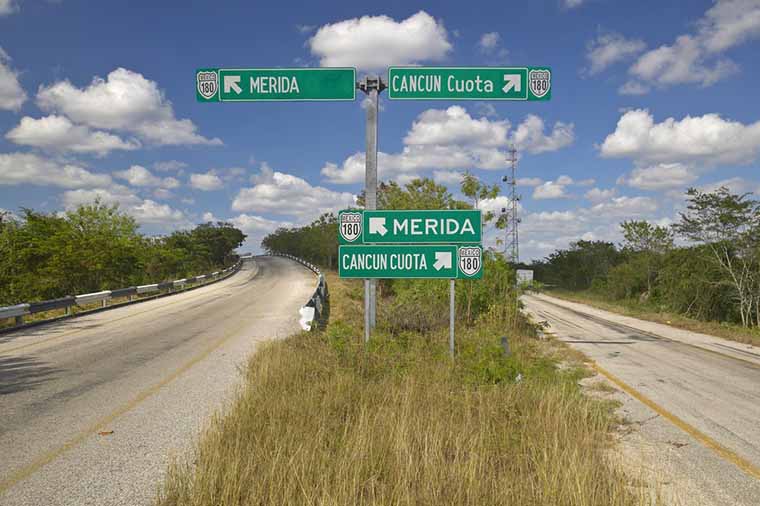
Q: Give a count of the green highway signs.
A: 4